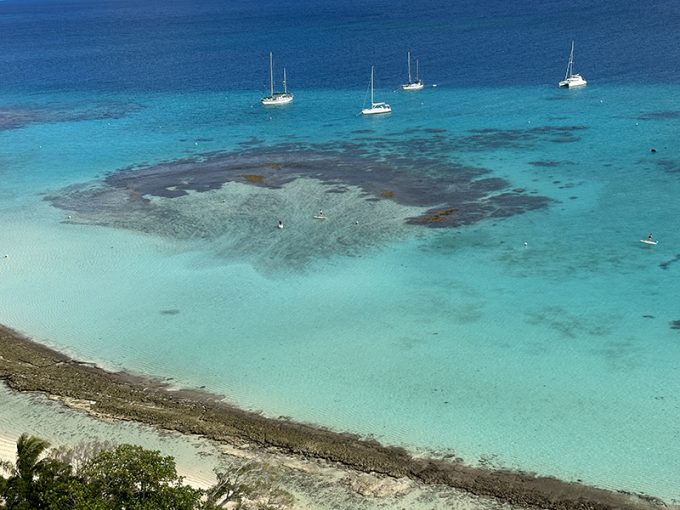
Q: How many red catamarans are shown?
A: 0